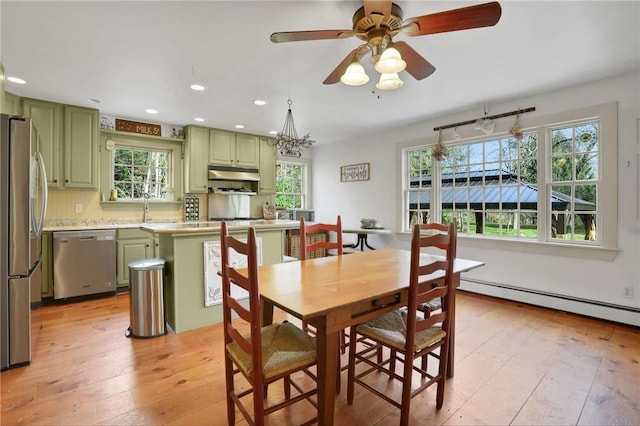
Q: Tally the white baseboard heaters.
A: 1